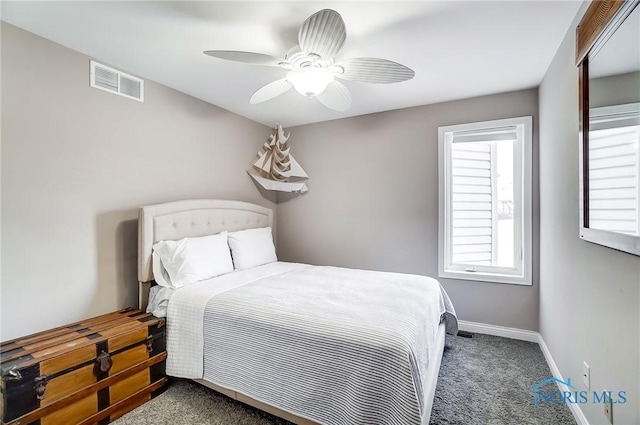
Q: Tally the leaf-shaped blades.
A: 5